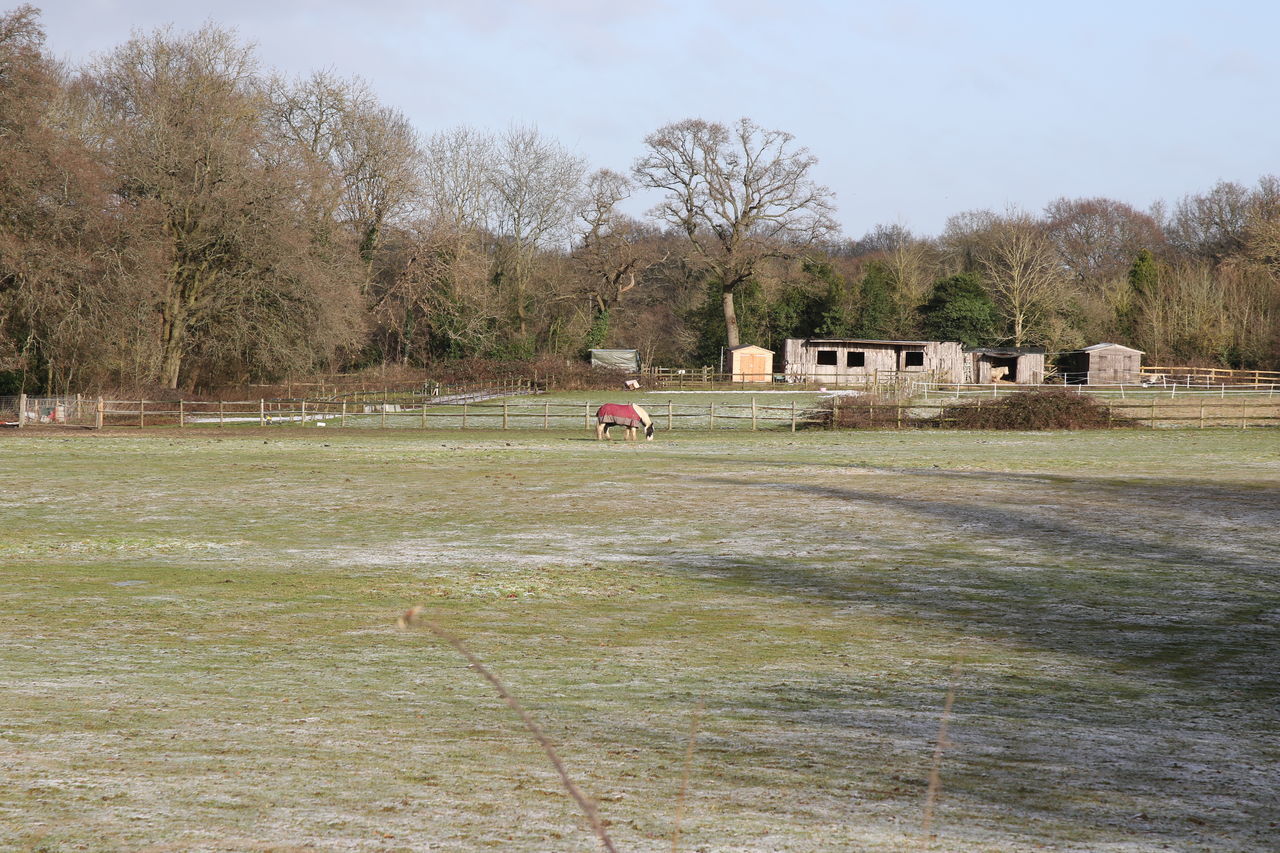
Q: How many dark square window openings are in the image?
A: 3